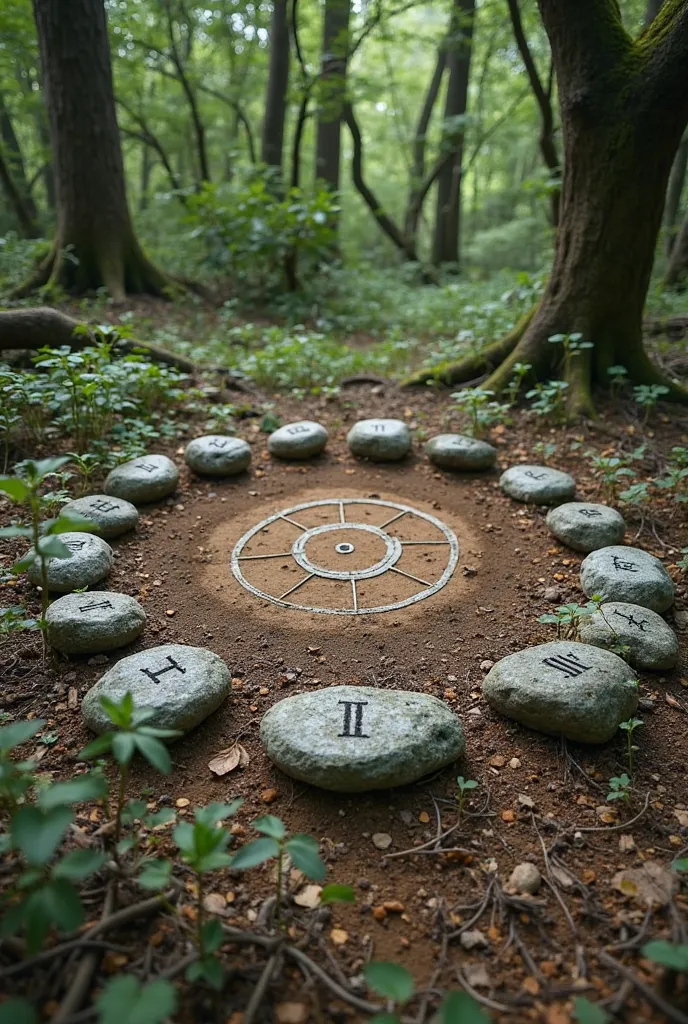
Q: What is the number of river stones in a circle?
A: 15